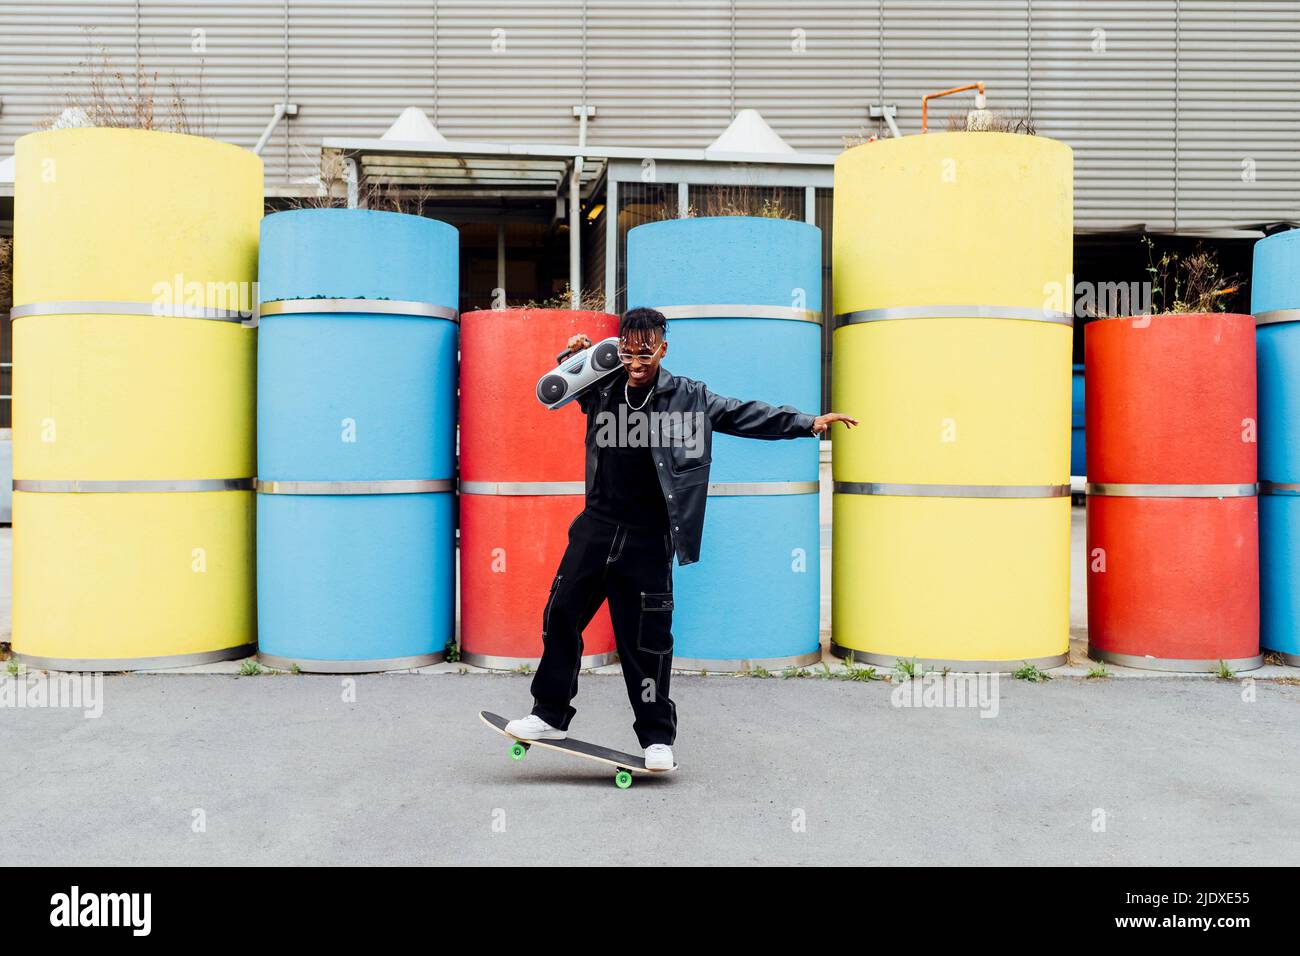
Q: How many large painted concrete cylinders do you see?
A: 7